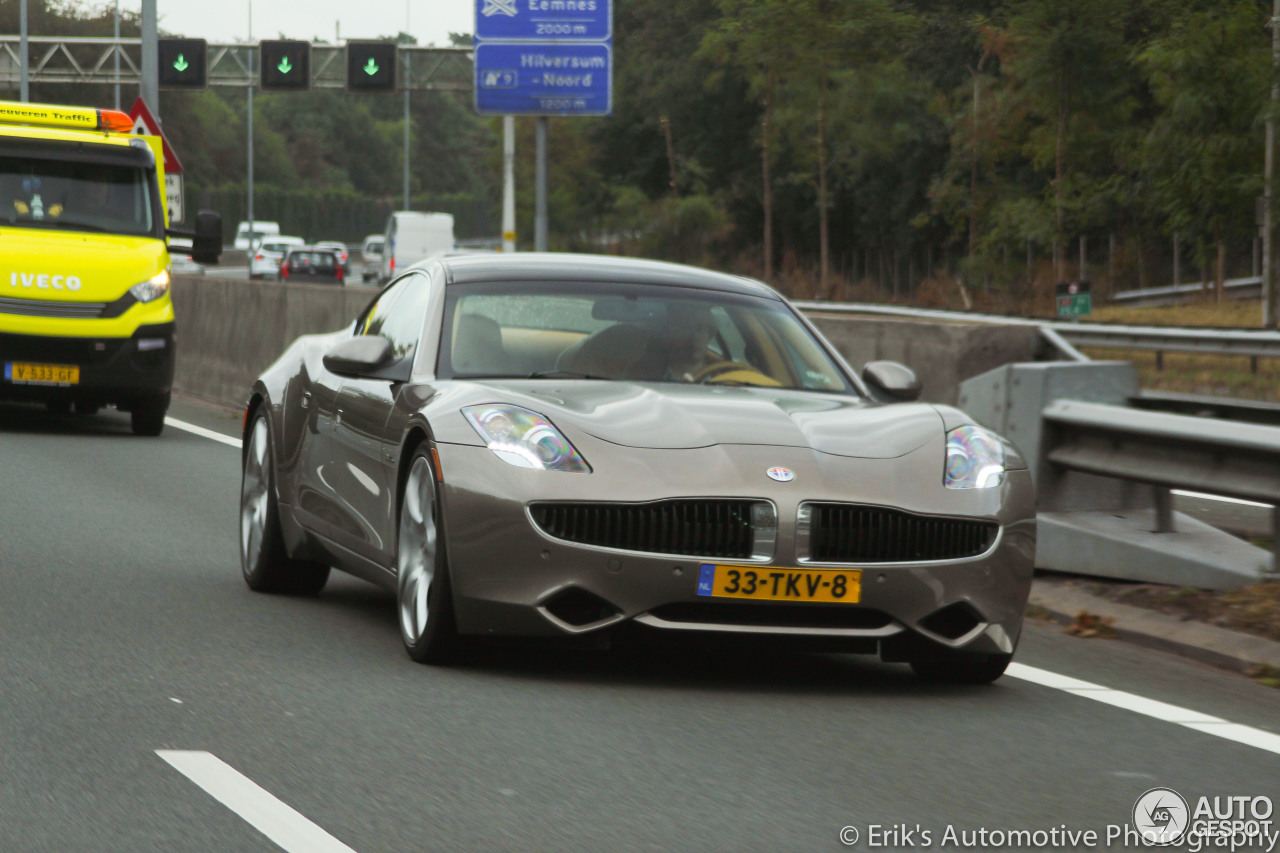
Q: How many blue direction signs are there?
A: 2